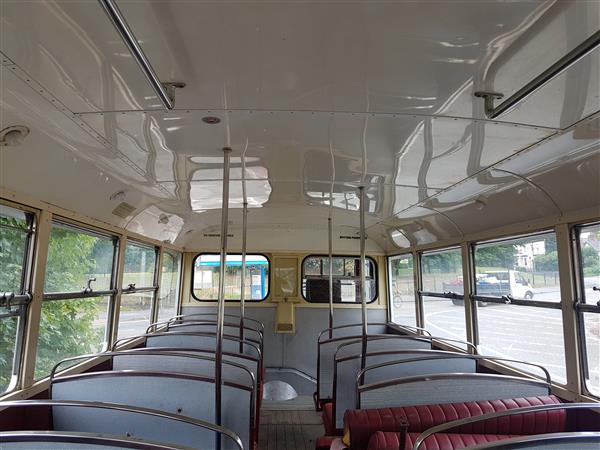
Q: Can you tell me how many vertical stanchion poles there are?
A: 4